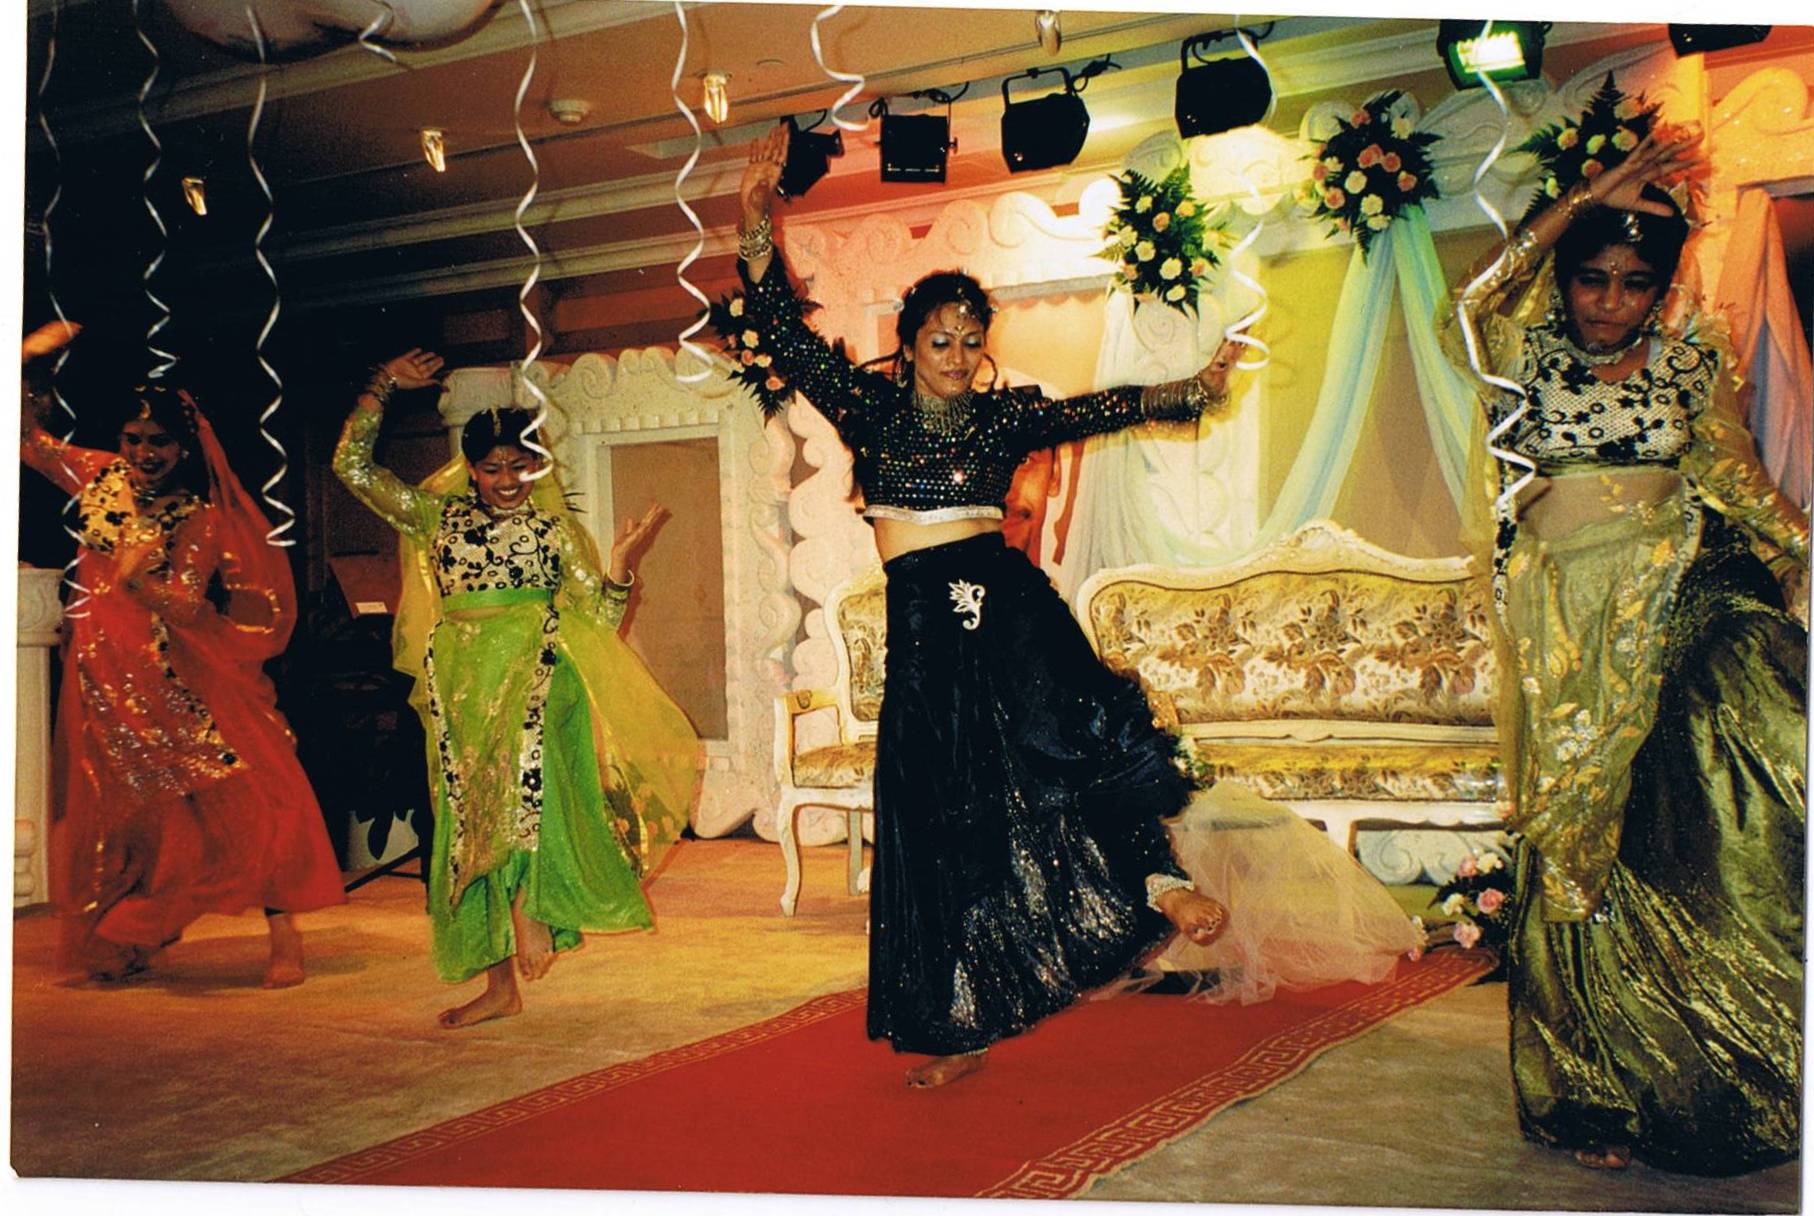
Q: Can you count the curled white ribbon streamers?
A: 9